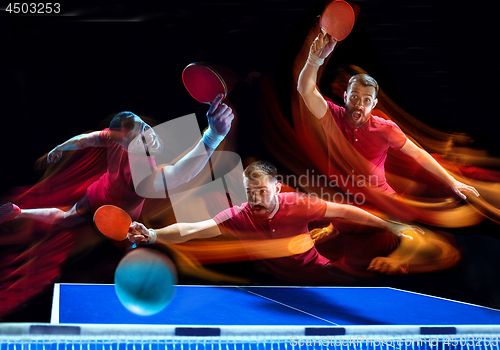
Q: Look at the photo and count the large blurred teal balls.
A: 1